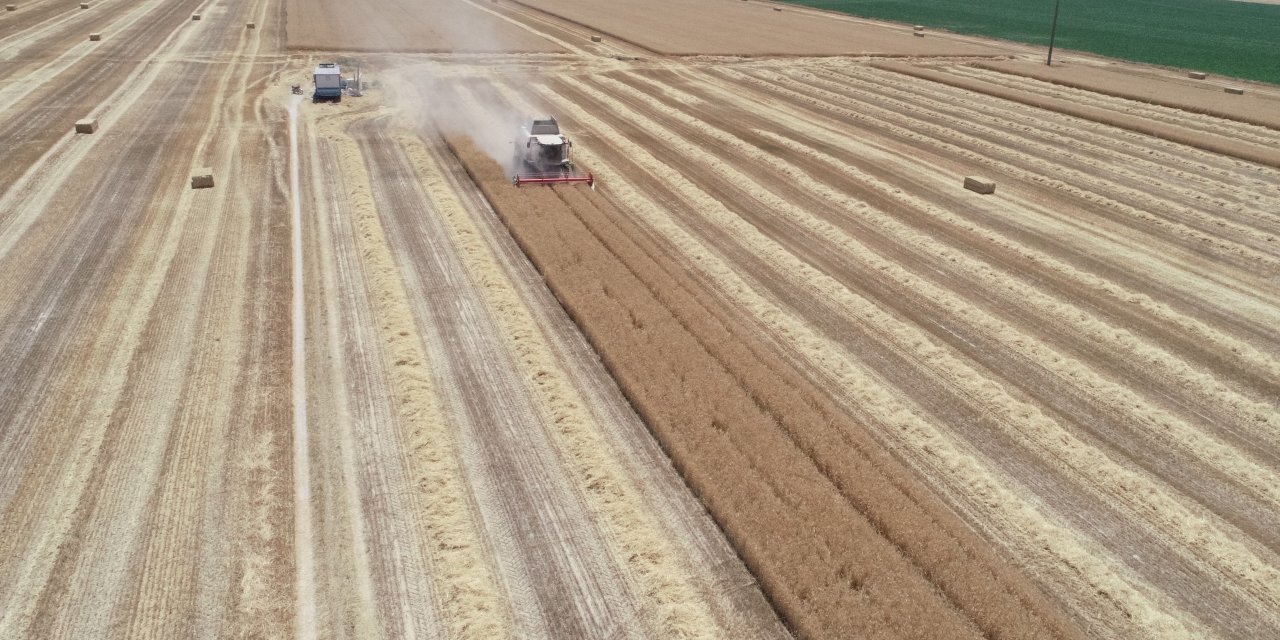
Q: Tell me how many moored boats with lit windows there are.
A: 0